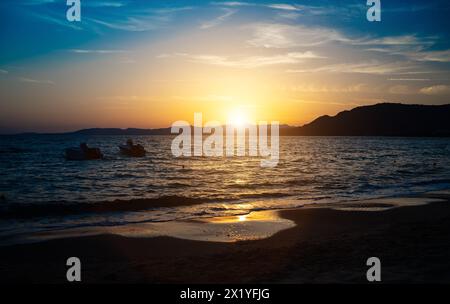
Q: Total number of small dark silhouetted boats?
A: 2